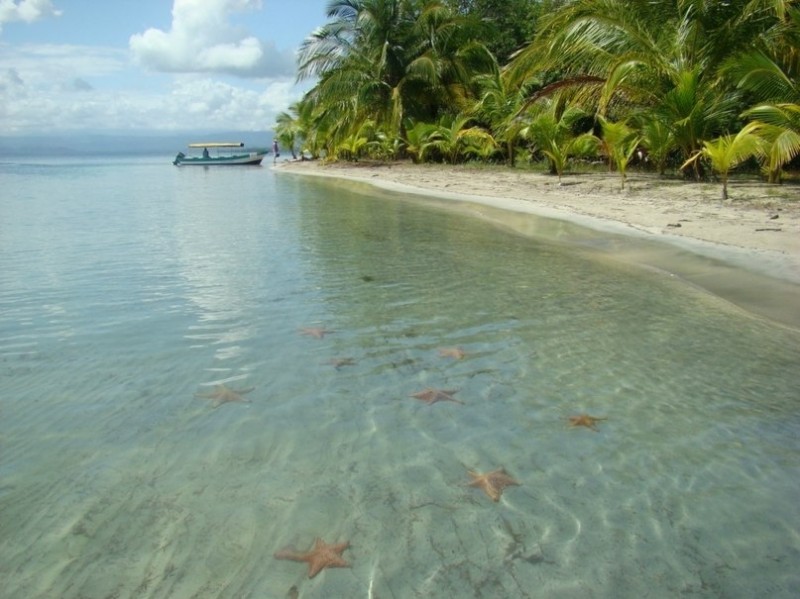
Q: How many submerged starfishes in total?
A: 8